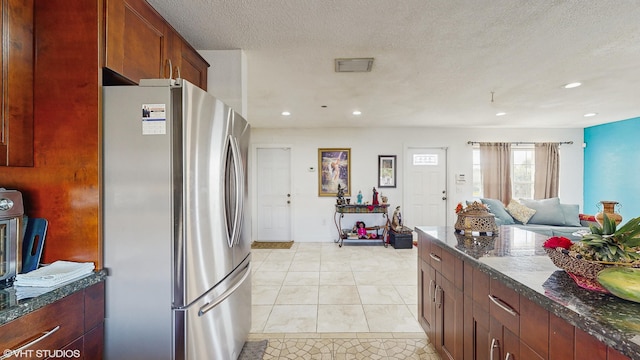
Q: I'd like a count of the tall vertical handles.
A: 2